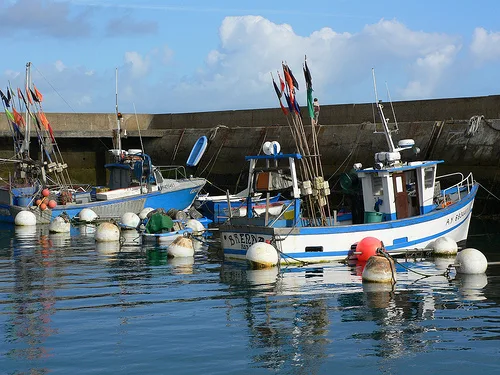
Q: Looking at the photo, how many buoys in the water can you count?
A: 13